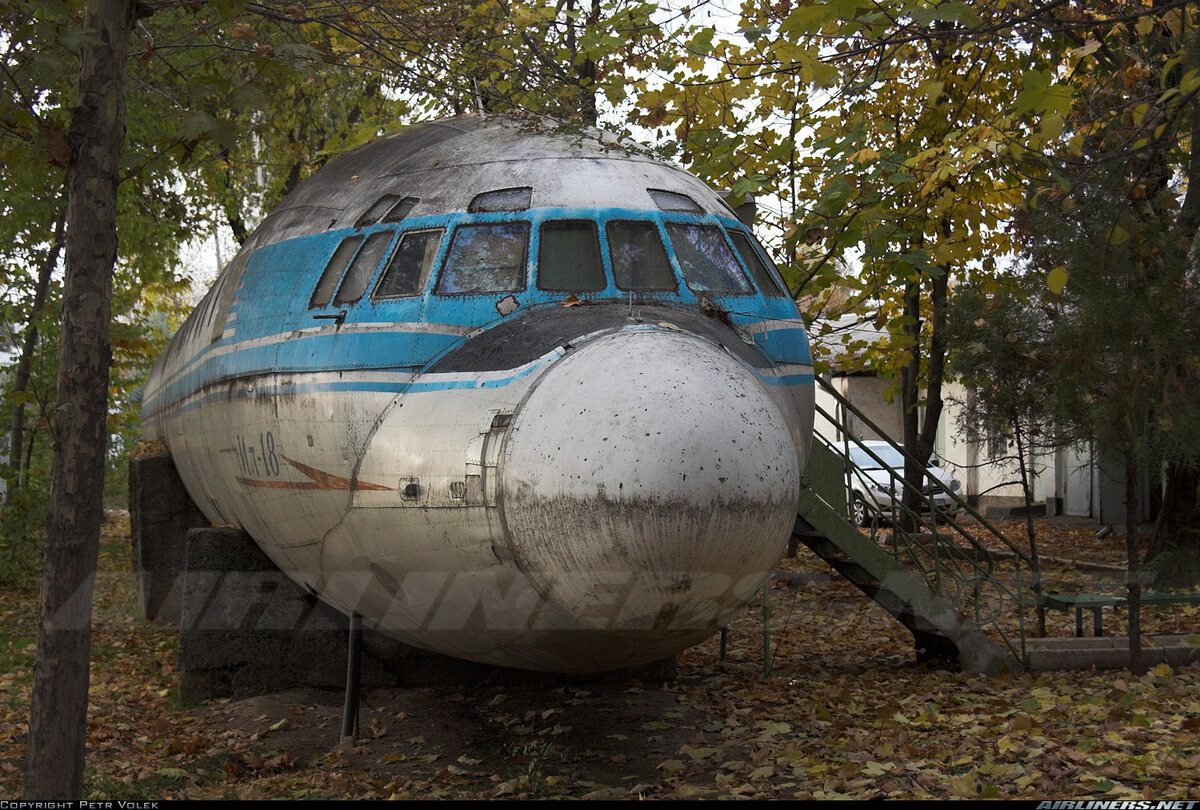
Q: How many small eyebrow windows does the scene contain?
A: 4